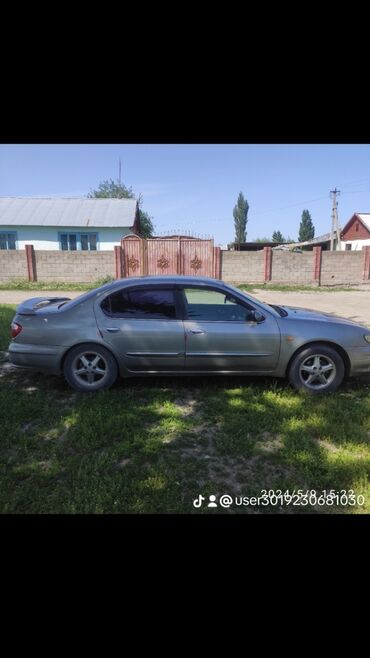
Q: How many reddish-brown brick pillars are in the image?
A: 6